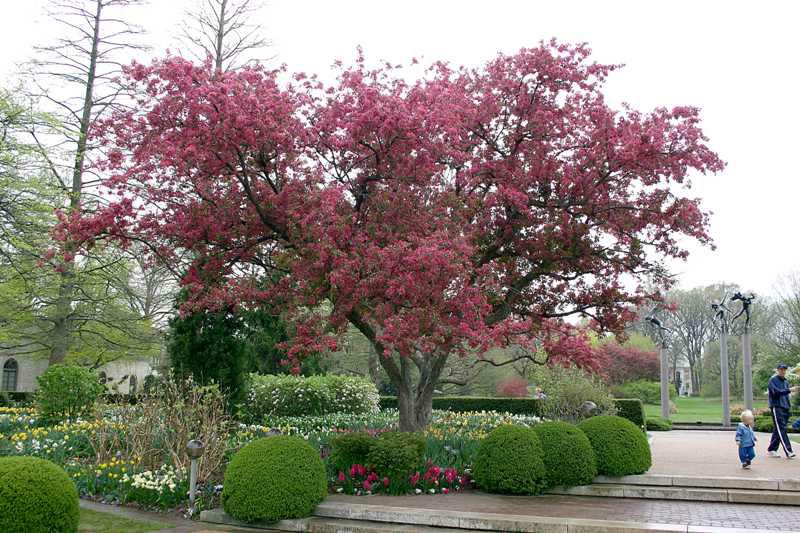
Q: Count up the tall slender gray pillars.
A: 3